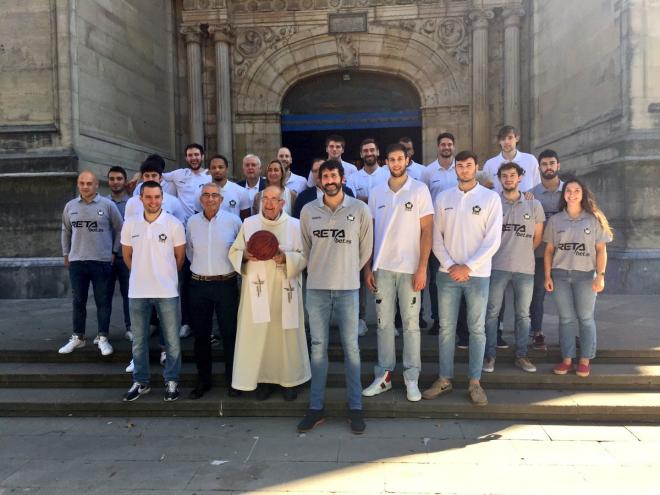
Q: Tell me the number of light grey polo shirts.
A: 6